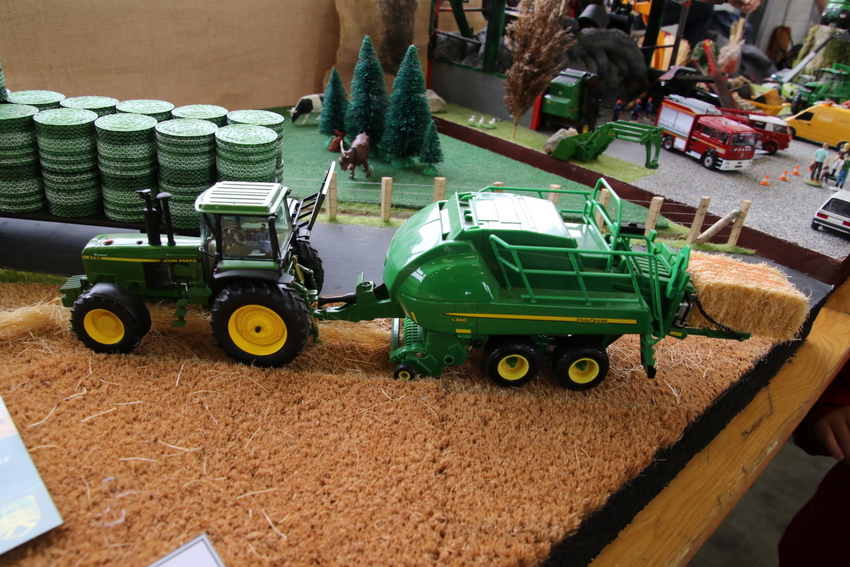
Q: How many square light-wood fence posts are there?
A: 9